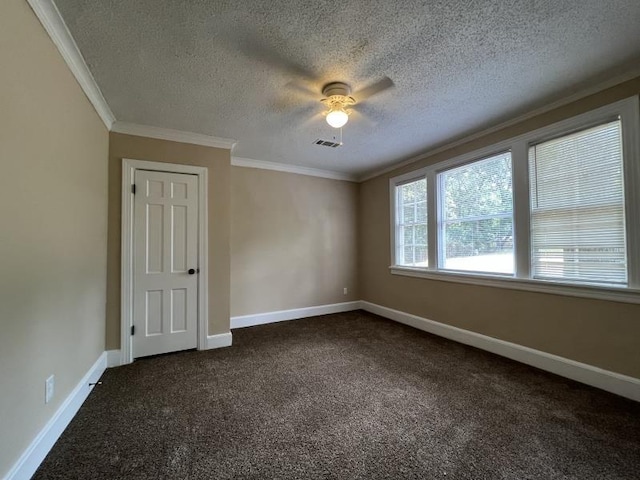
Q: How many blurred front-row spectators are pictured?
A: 0